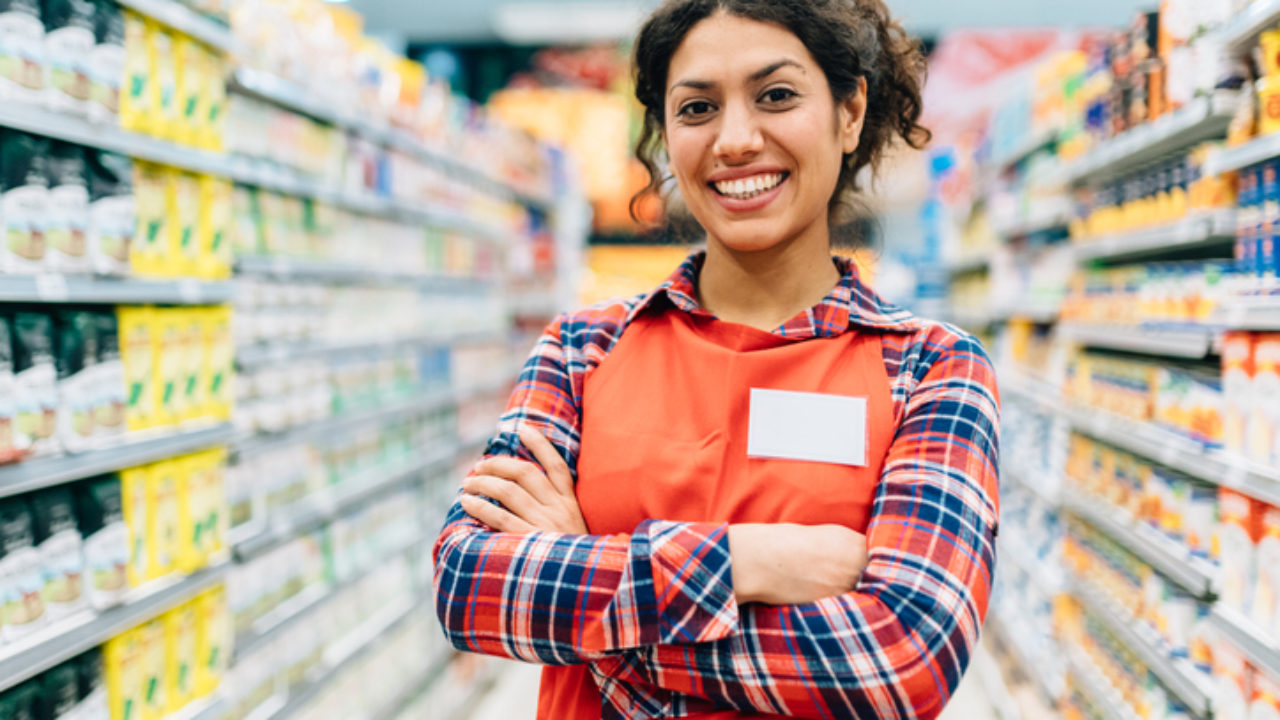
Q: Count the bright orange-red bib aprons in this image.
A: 1